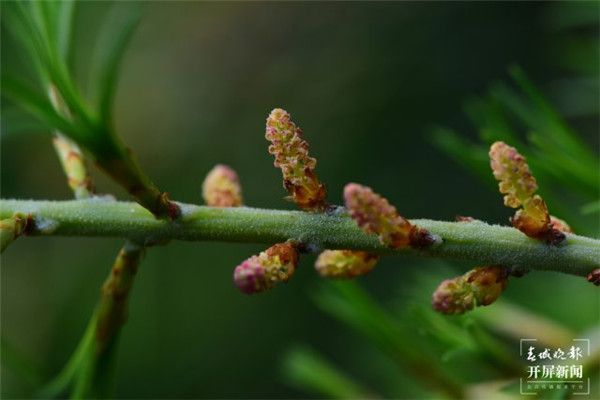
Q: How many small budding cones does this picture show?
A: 7